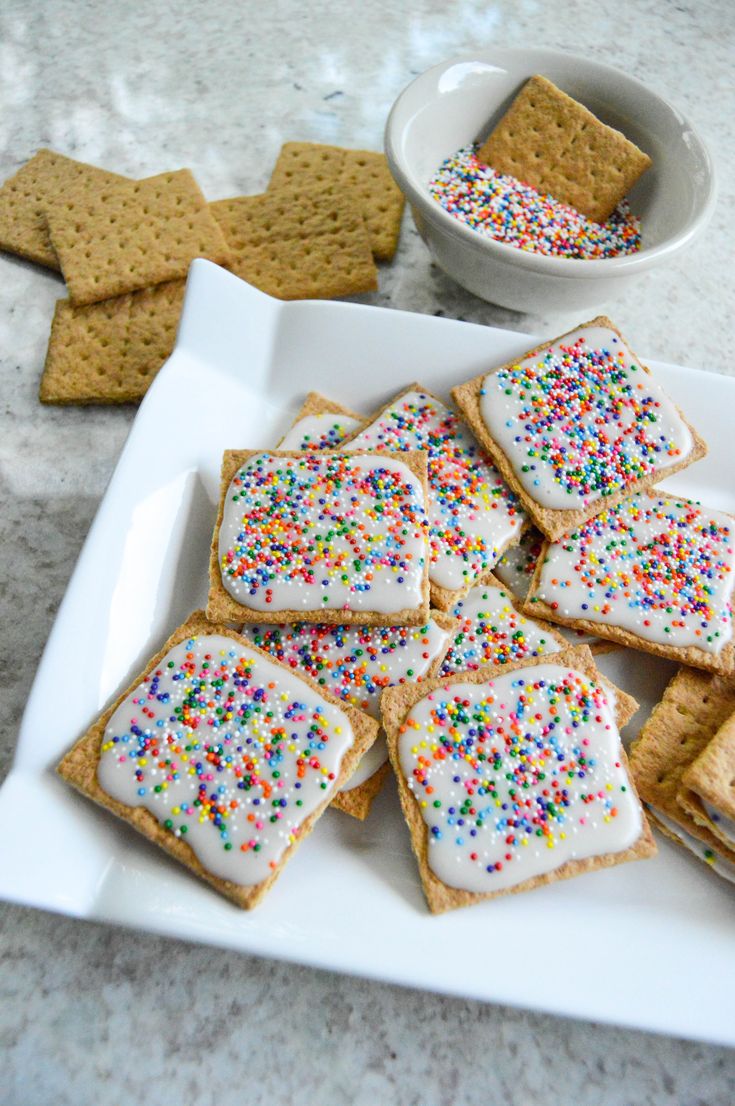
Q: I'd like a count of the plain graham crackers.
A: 6